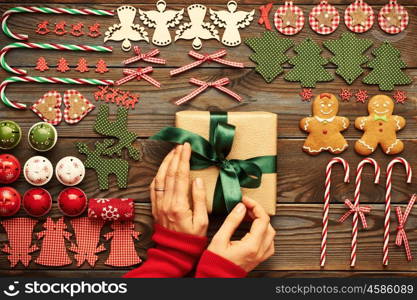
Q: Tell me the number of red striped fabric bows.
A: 6